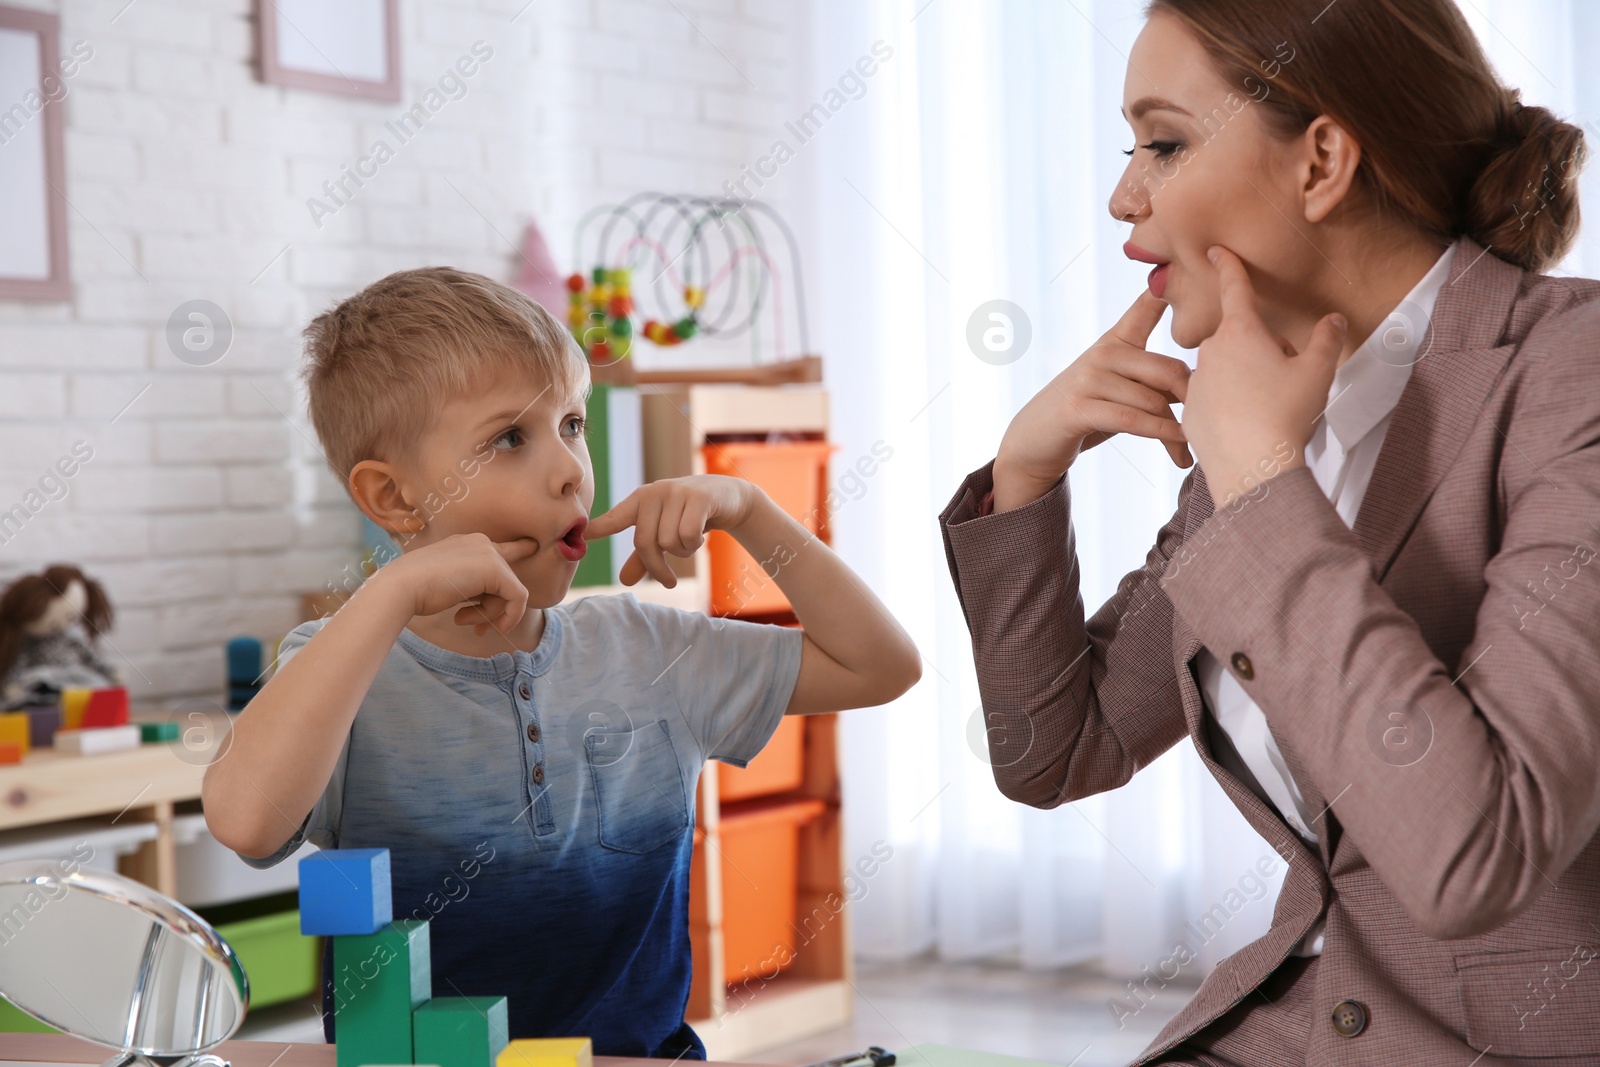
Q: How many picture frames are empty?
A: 2